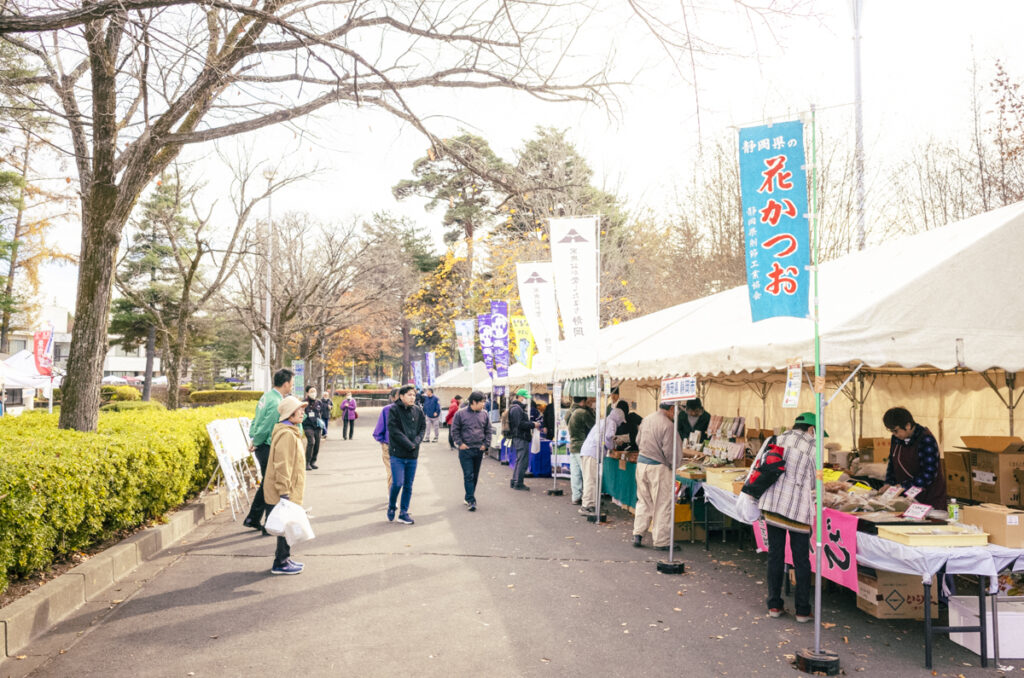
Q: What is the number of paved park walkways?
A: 1